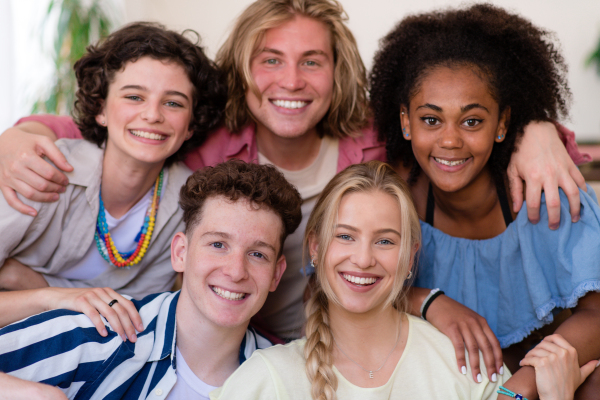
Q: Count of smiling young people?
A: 5